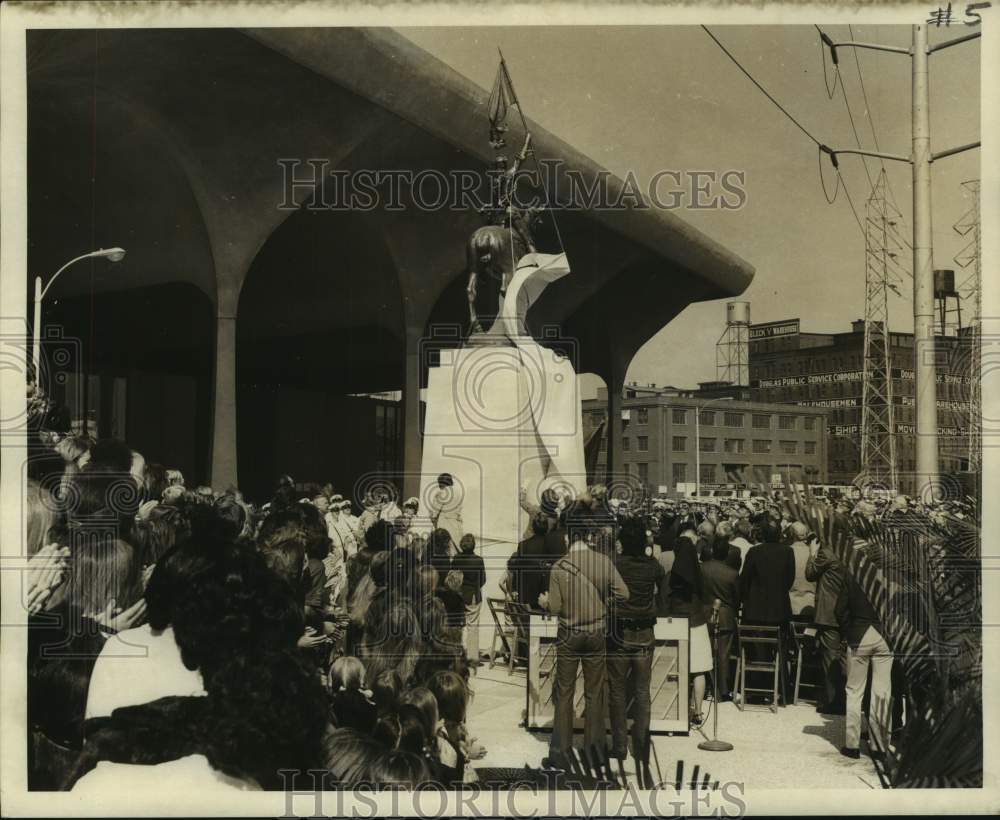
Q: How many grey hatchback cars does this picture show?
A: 0